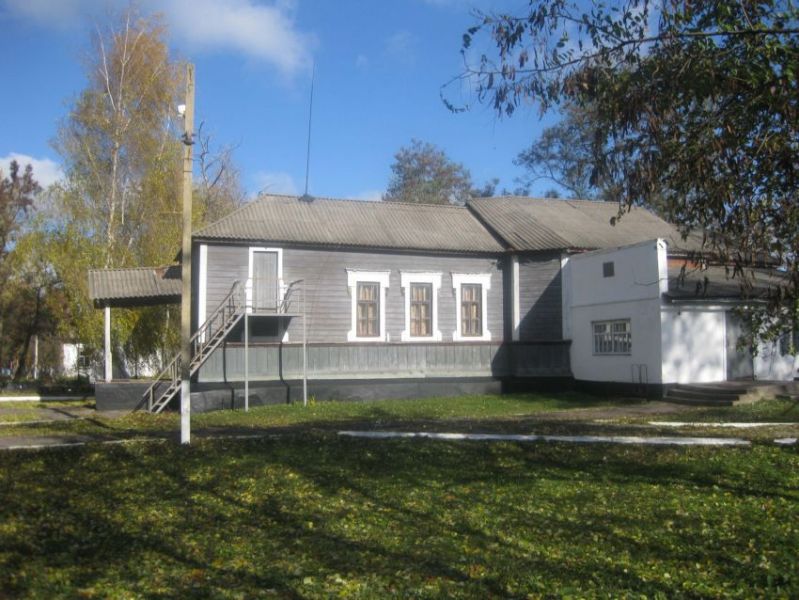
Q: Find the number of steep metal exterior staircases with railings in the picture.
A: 1